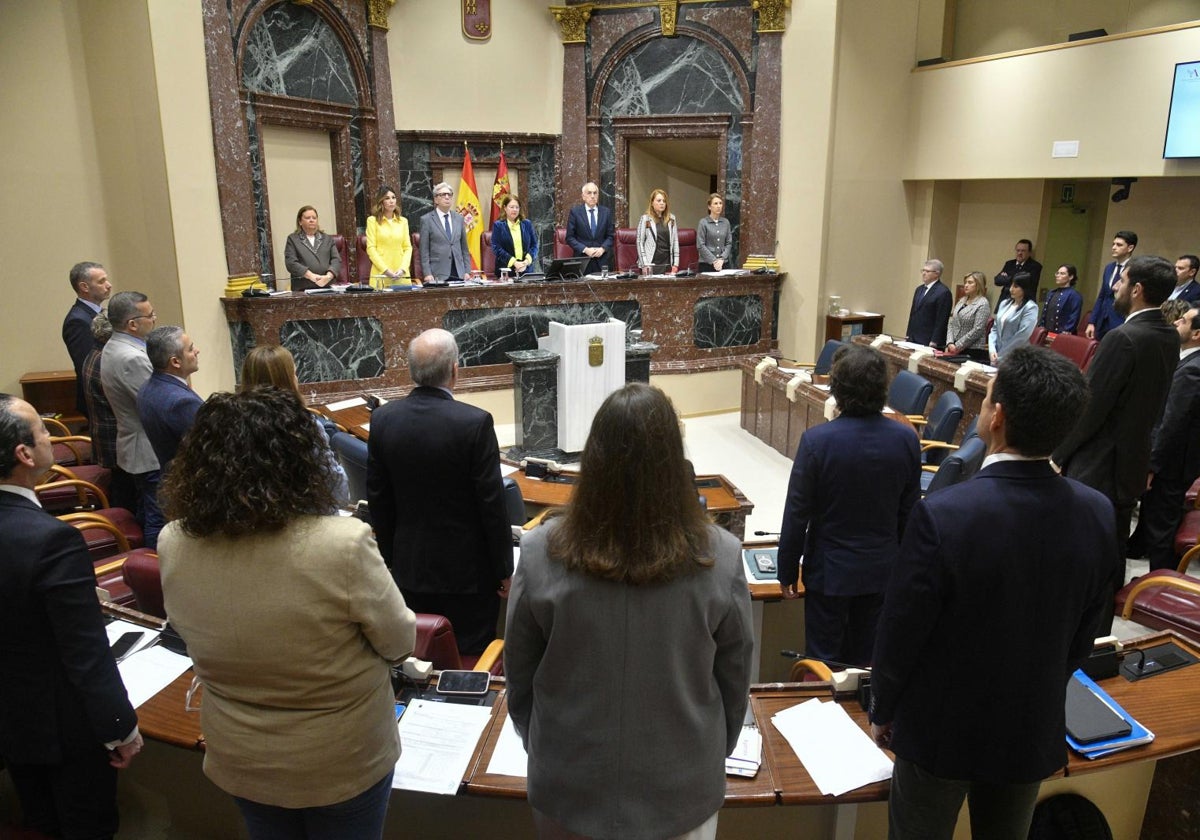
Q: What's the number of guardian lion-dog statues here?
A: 0